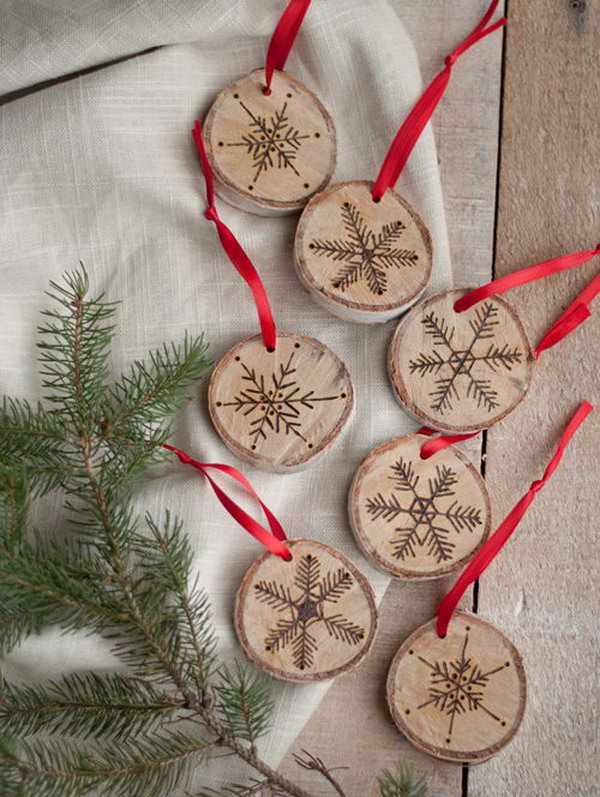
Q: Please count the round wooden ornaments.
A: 7